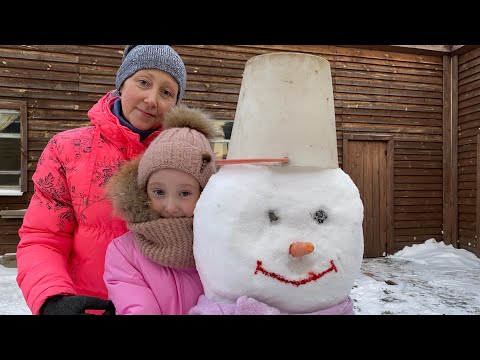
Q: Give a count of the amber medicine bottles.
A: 0